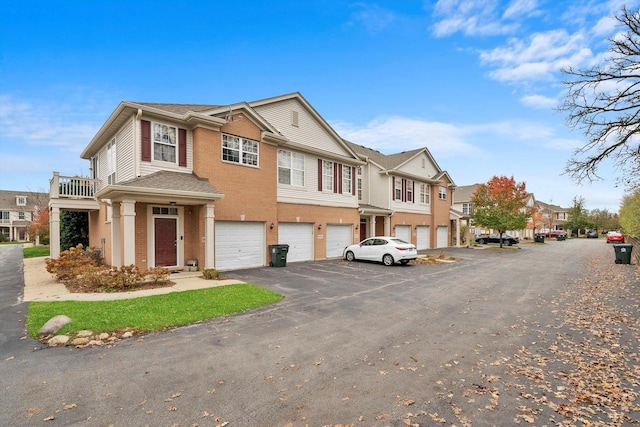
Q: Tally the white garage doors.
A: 6